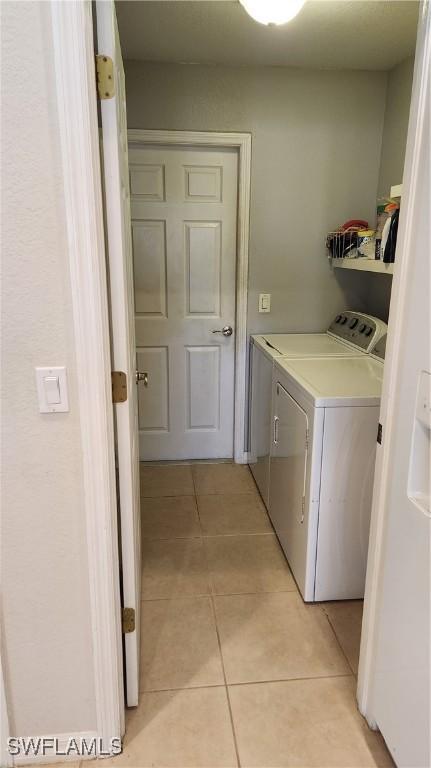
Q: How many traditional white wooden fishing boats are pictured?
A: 0